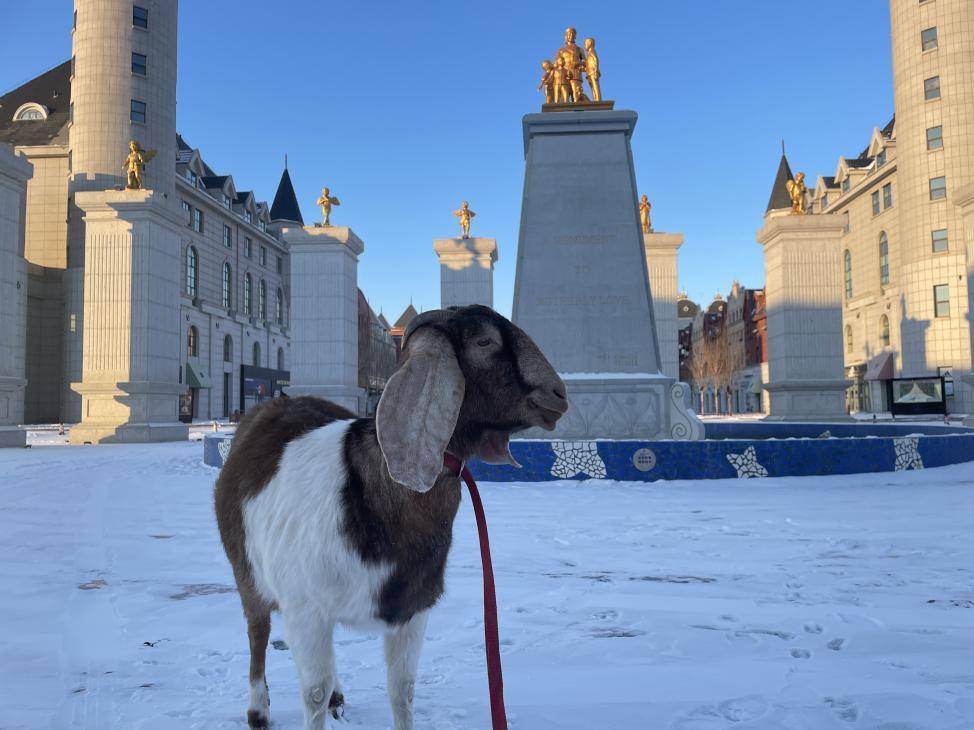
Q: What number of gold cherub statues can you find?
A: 5